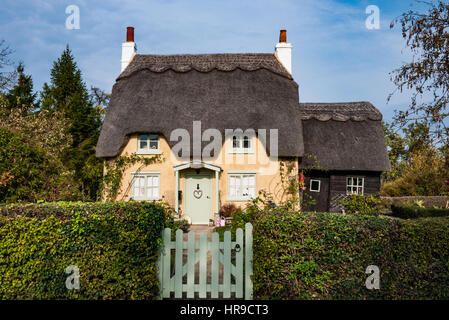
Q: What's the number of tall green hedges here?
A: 2